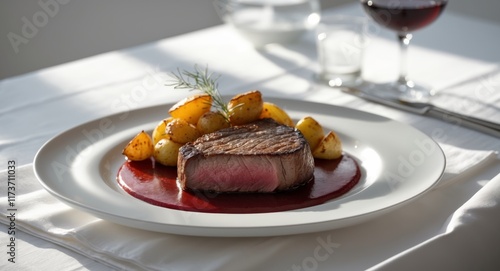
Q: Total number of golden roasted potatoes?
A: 10